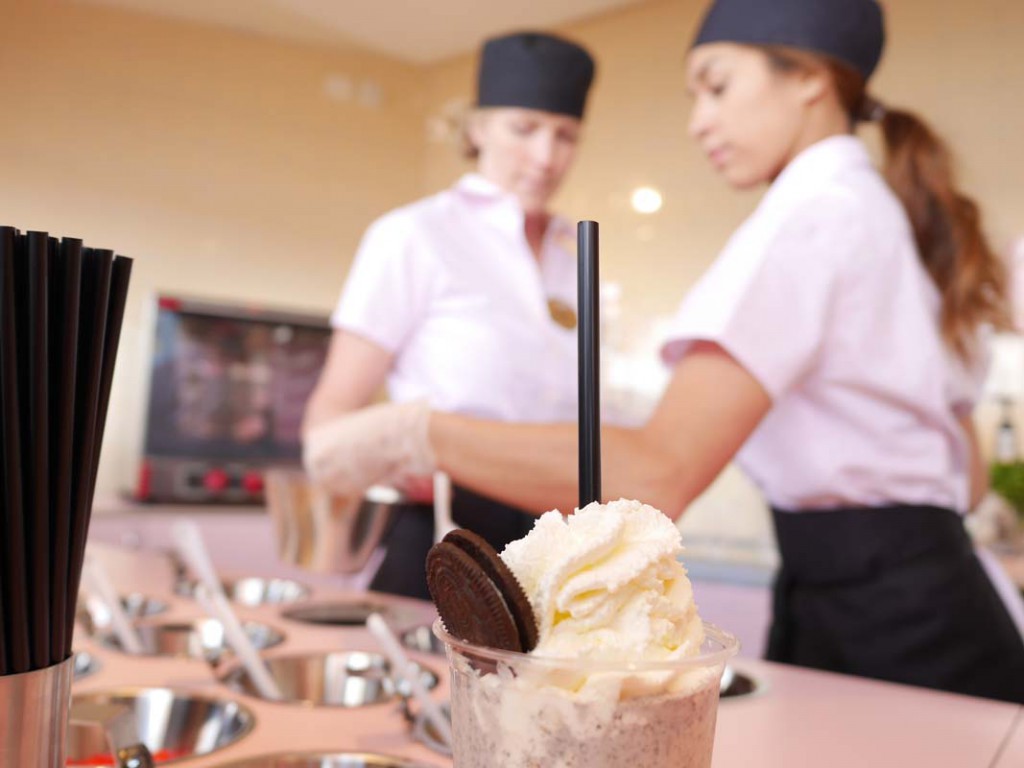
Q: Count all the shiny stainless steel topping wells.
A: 11